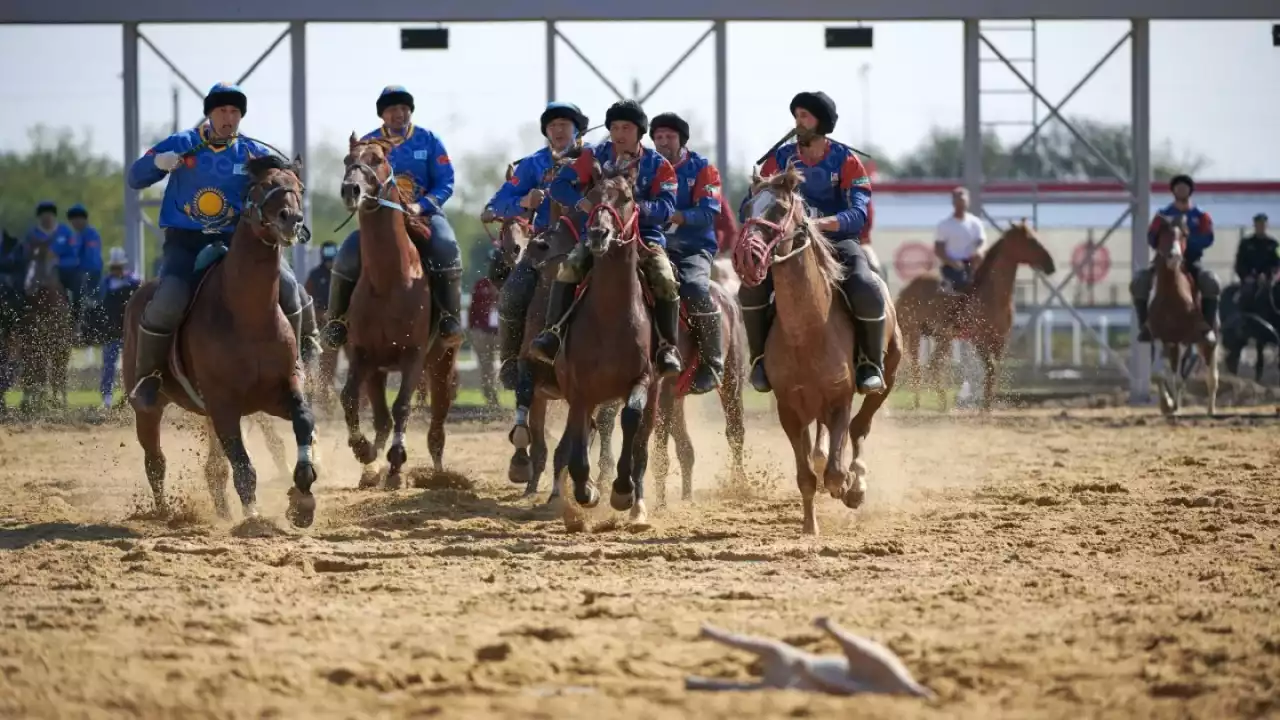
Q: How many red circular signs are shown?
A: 2